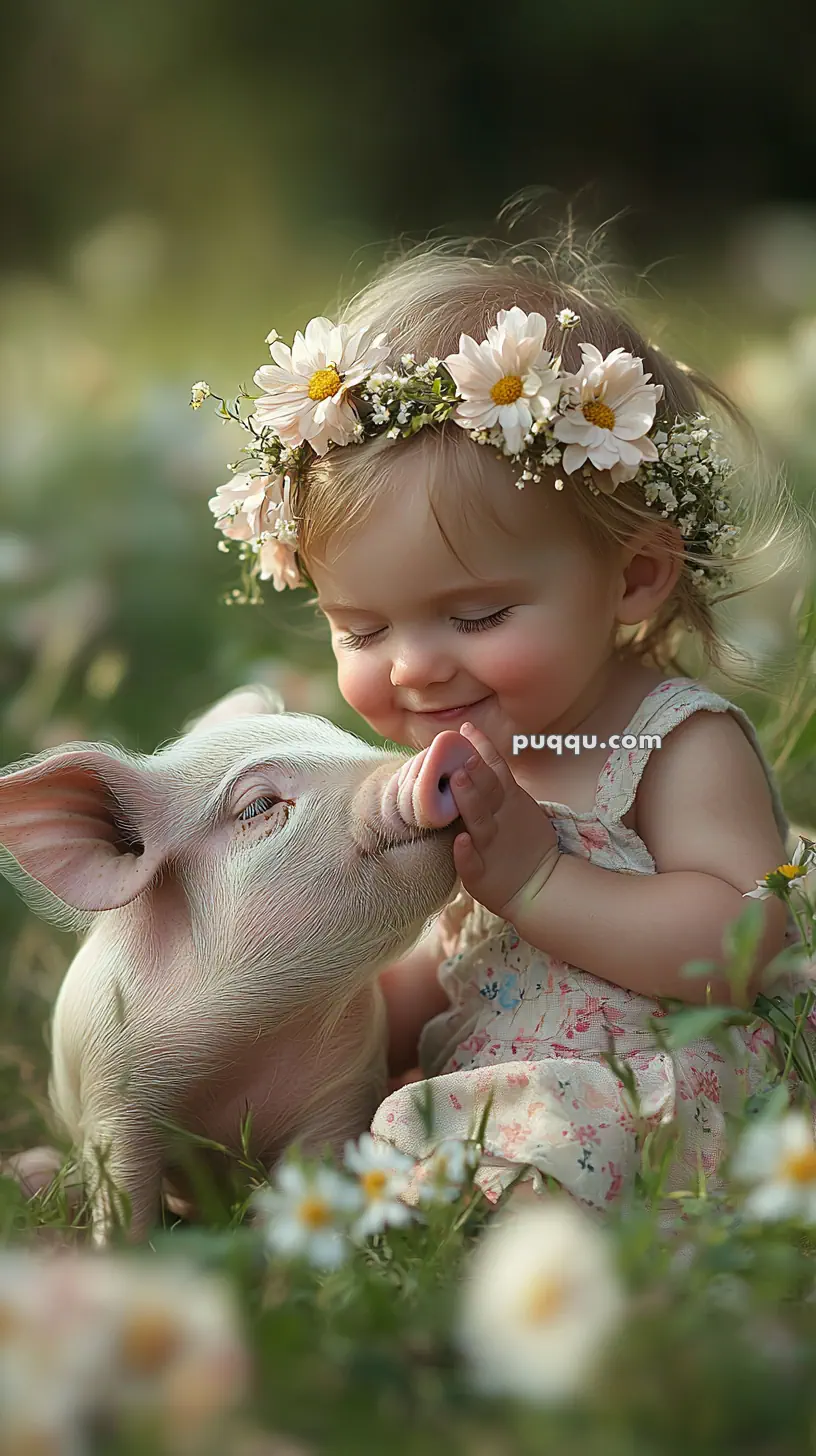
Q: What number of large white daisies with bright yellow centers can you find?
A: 3